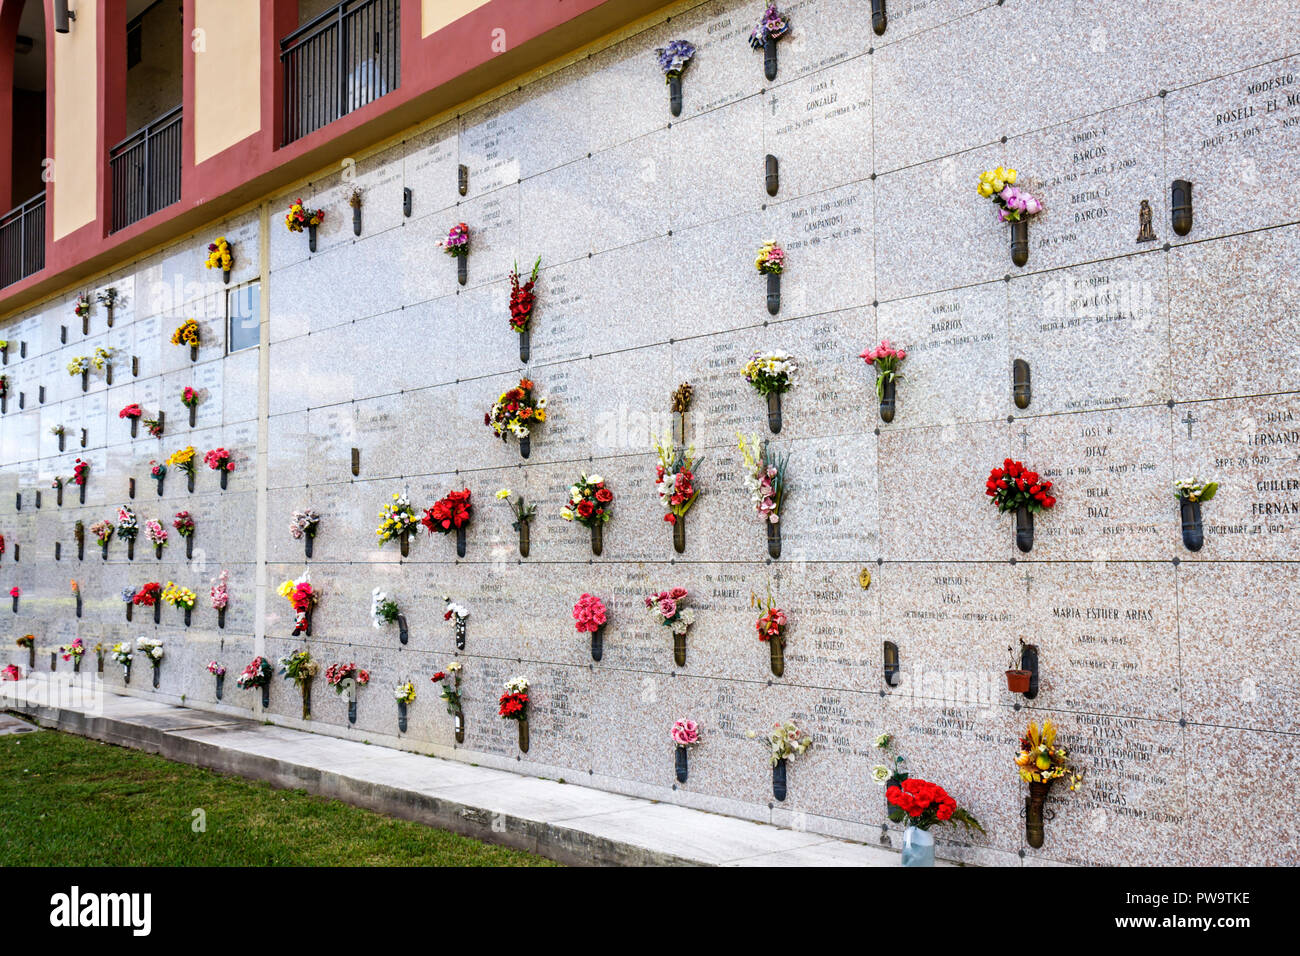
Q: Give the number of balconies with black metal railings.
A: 3